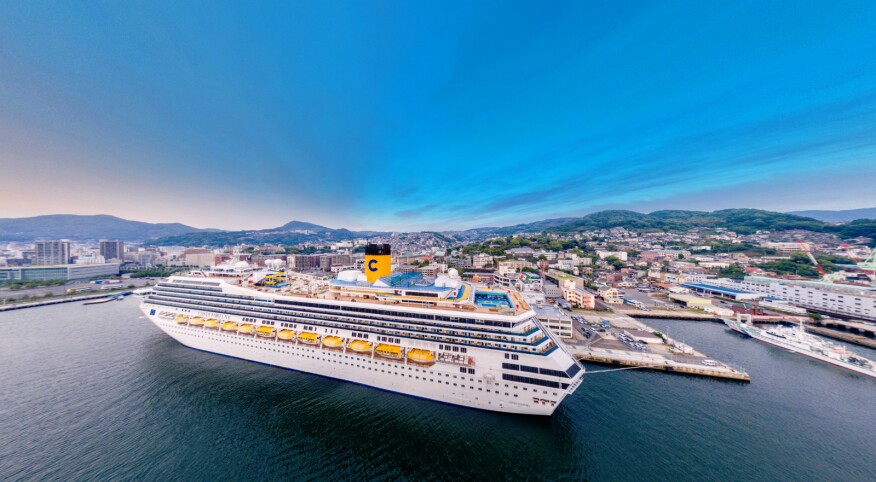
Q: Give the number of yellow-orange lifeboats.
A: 12